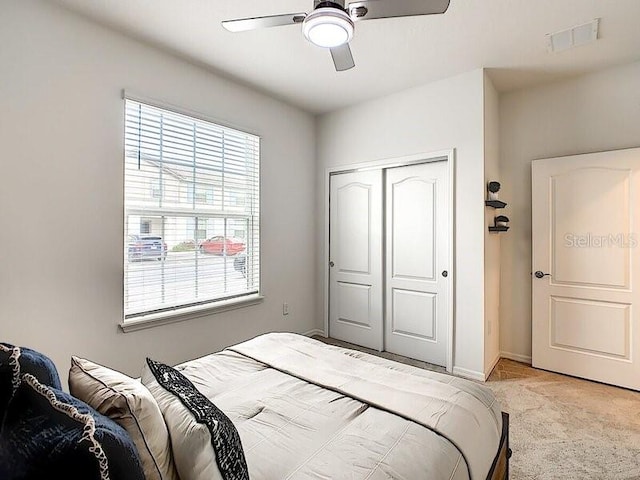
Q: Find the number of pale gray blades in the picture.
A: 3